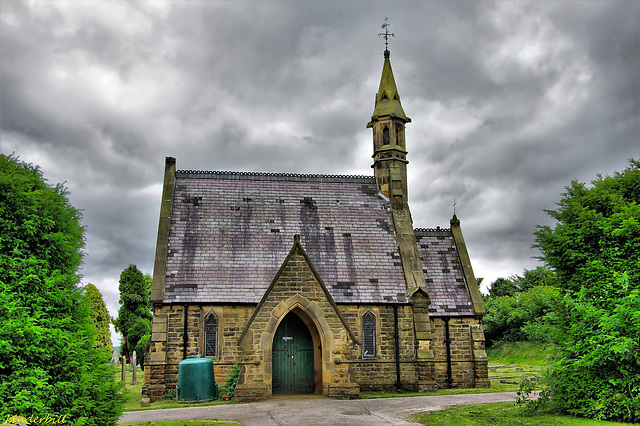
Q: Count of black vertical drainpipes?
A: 3